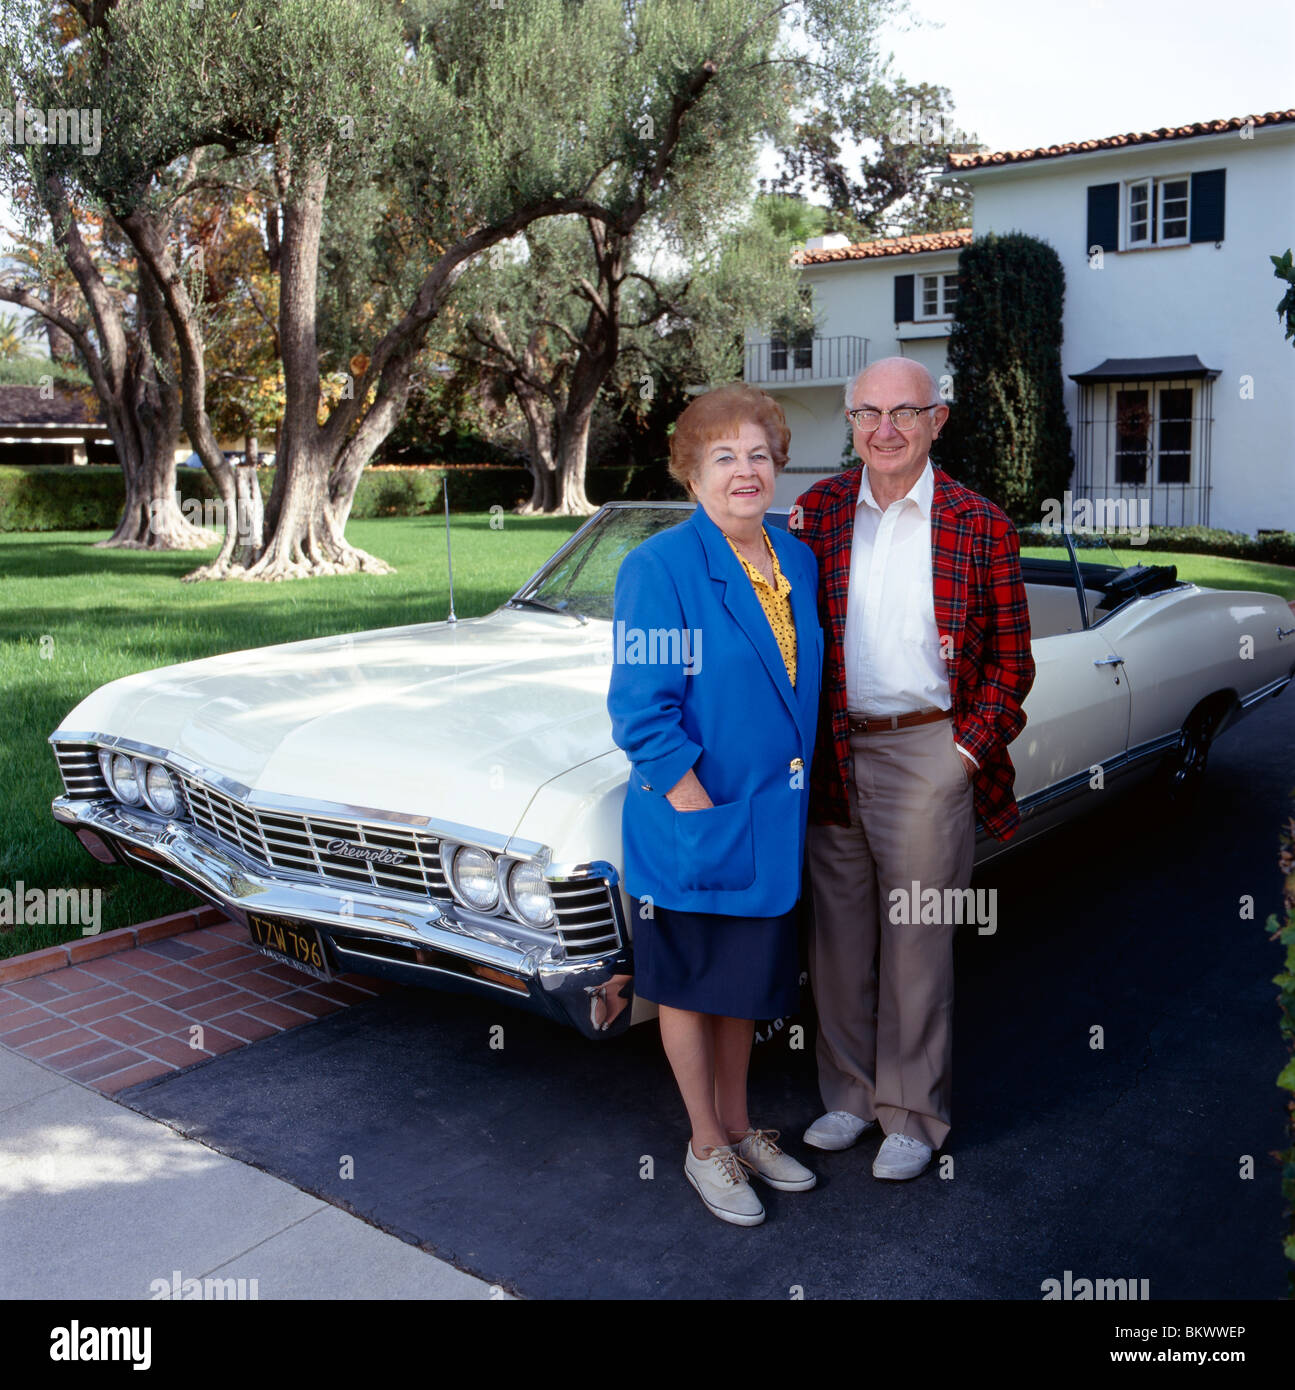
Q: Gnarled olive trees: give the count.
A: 3